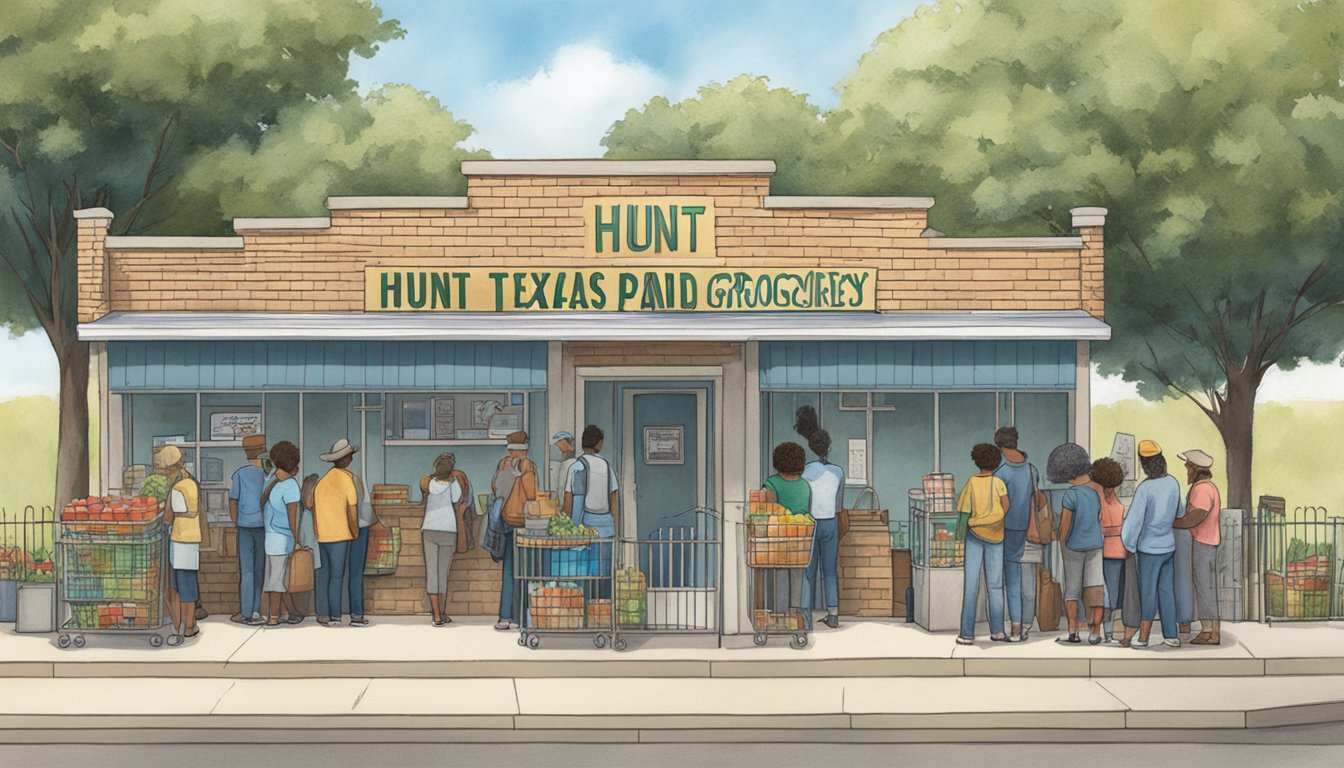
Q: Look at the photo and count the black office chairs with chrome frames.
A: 0